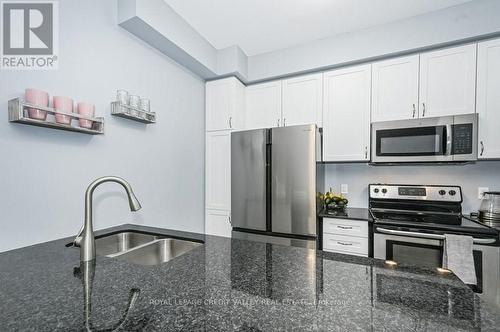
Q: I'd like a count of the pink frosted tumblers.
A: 3